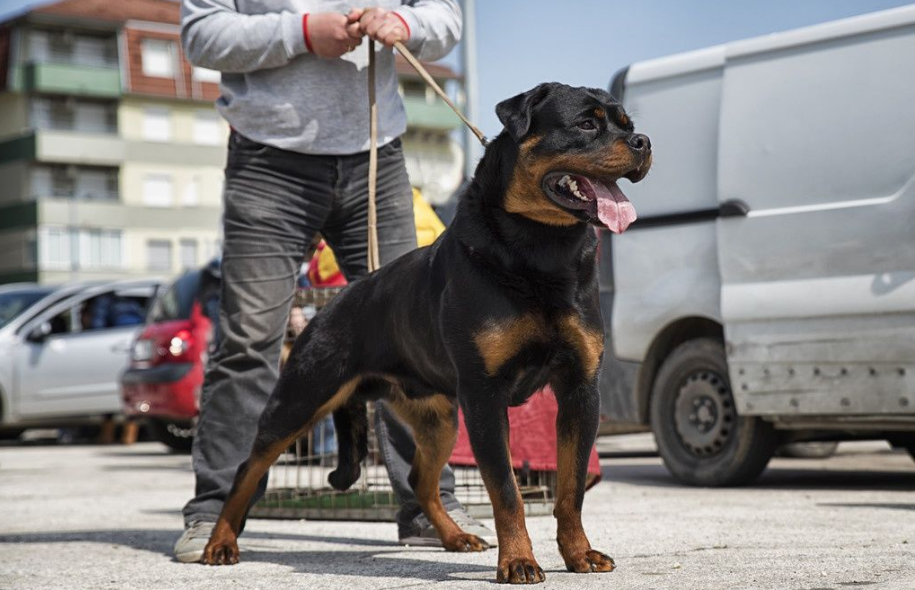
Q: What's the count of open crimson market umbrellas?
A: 0